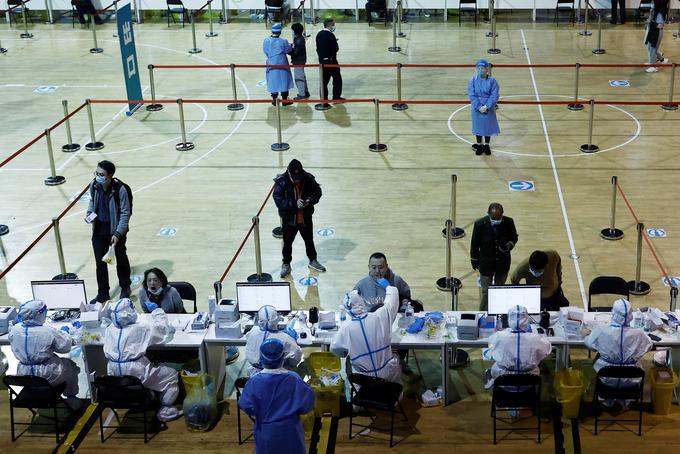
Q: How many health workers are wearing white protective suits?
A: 6